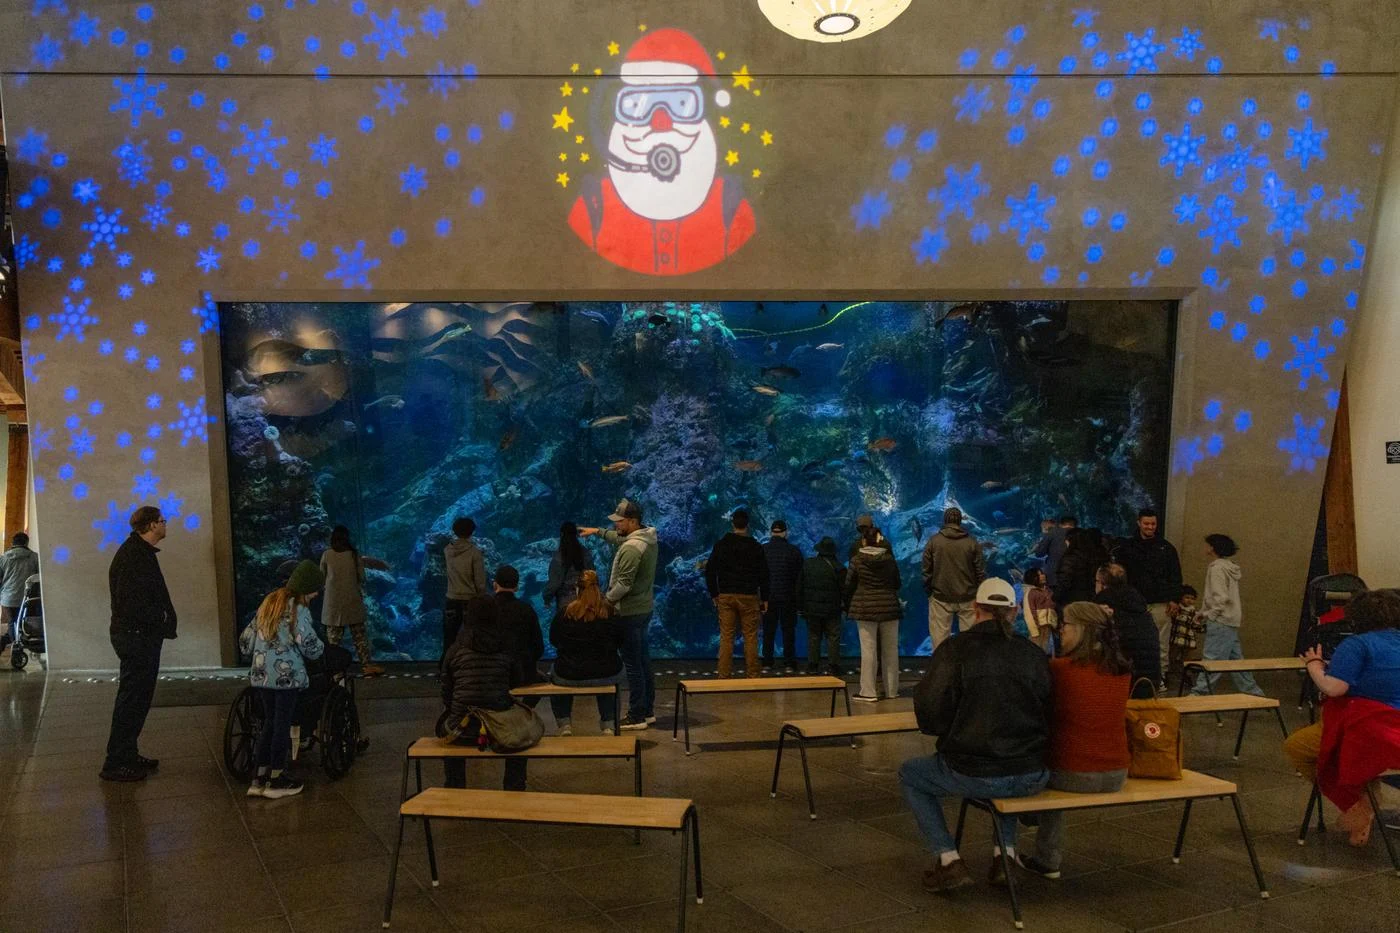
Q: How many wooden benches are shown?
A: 9